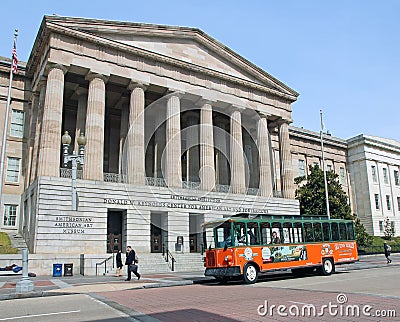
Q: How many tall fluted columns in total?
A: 8